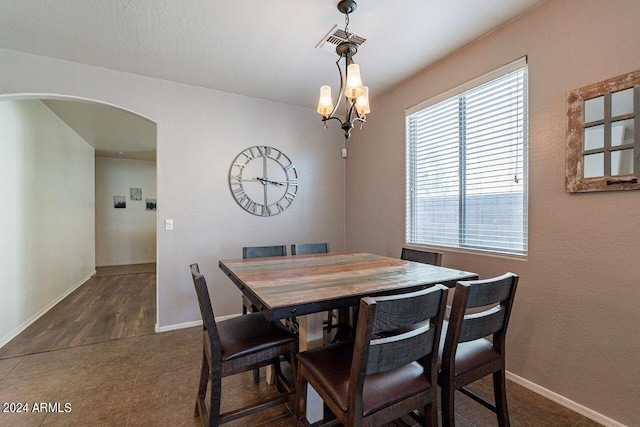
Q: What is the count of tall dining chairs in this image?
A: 6